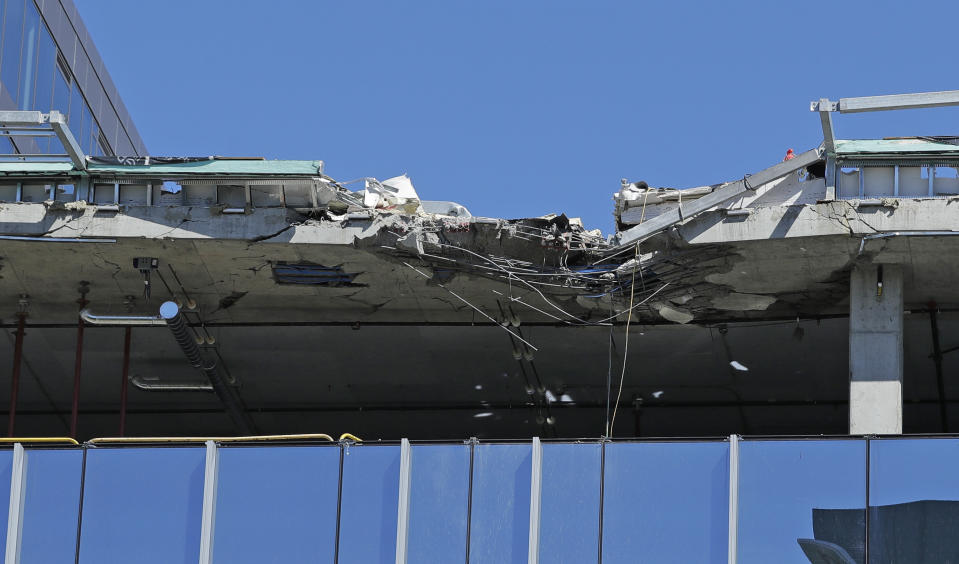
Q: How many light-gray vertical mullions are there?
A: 5